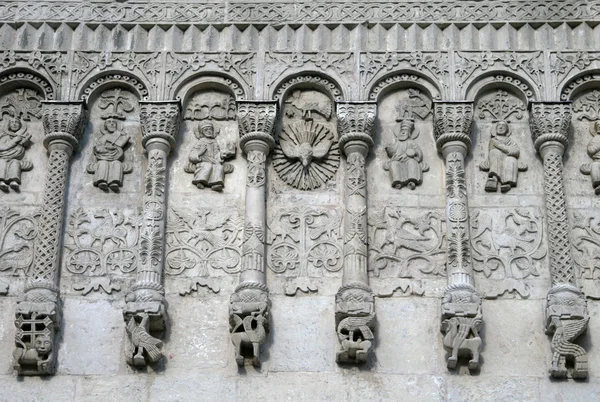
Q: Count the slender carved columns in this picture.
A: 6